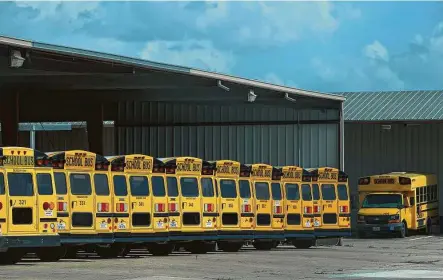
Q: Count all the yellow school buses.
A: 9